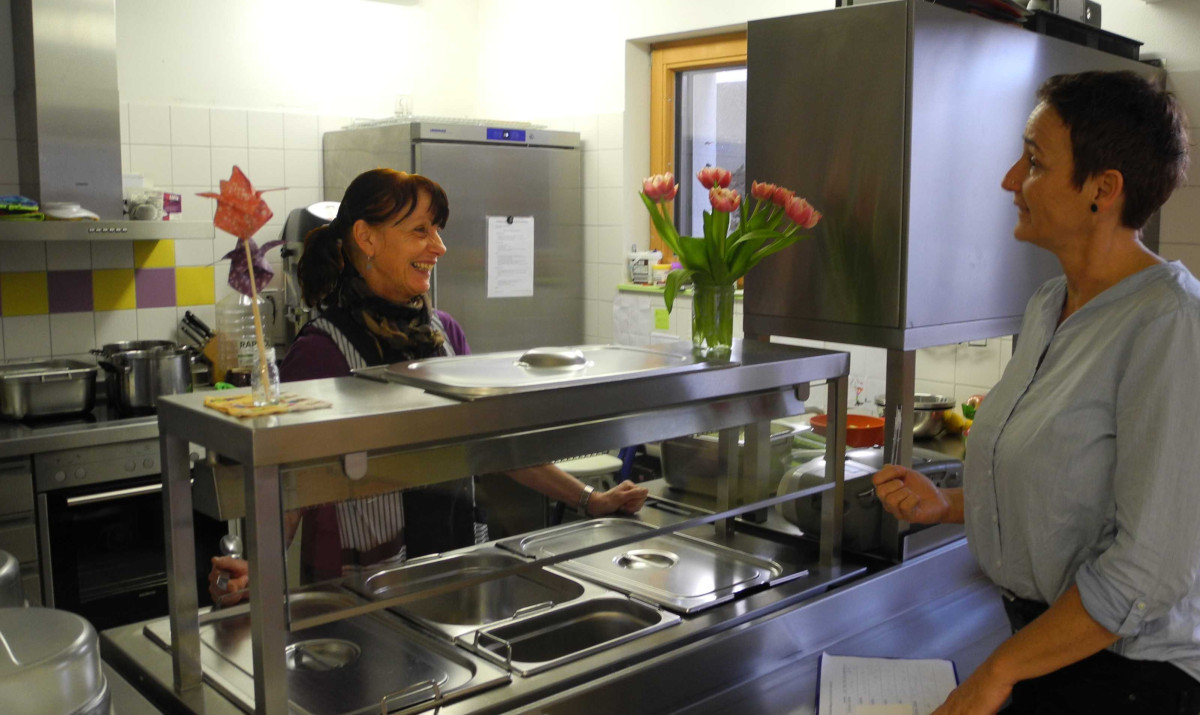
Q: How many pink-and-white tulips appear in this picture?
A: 6